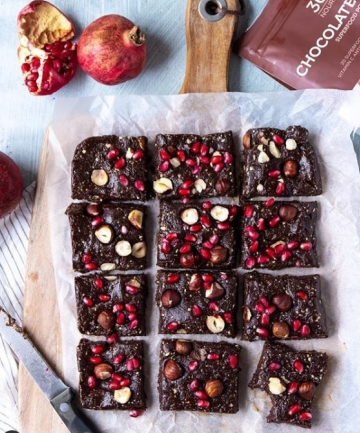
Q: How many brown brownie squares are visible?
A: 12